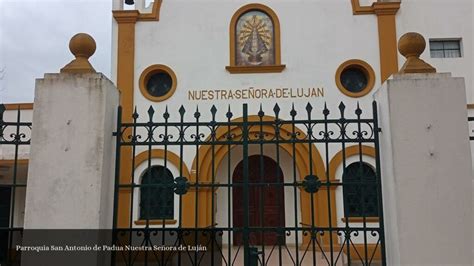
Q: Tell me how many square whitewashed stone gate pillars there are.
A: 2